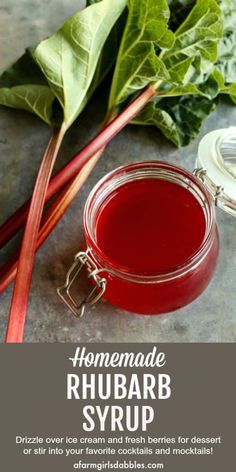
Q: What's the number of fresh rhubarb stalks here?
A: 3